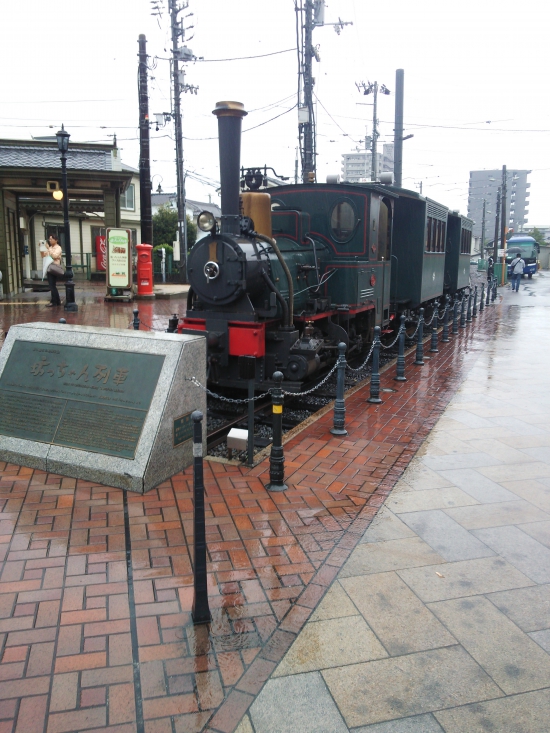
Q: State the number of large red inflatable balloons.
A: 0